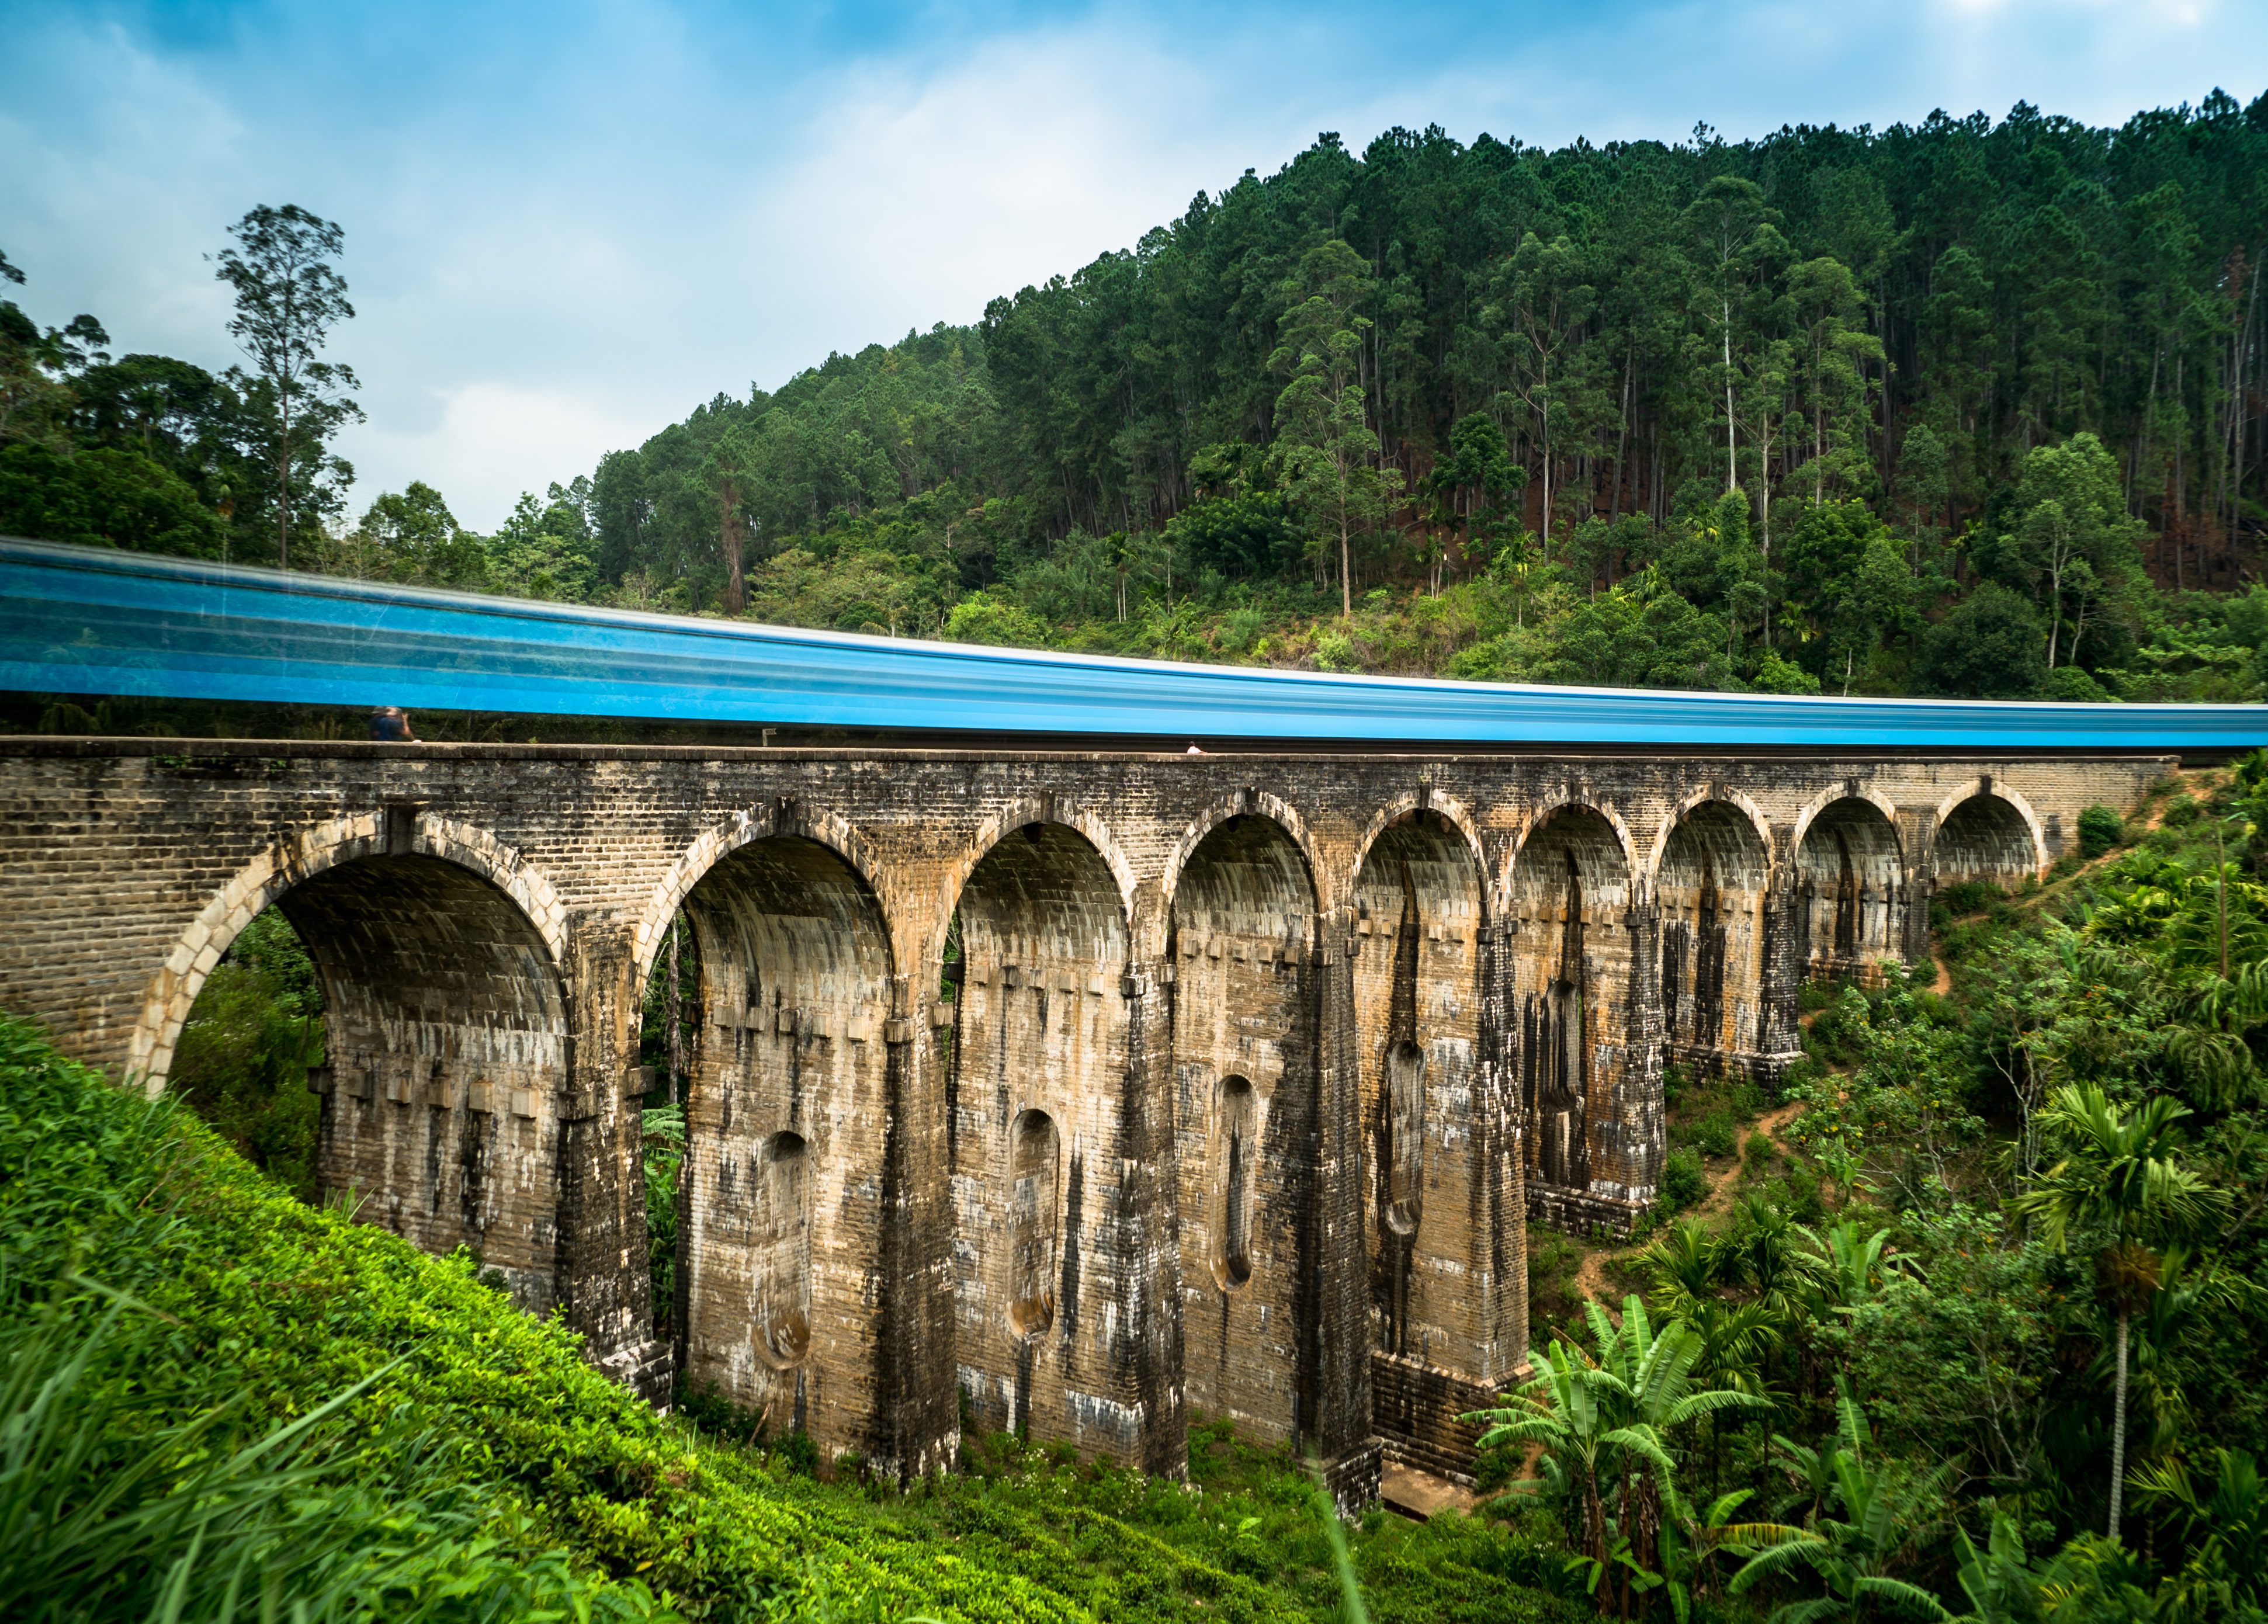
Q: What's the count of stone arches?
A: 9